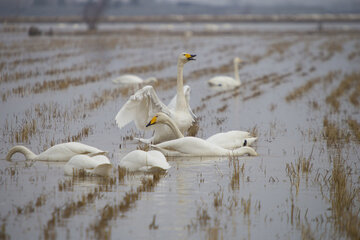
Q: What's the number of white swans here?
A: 8